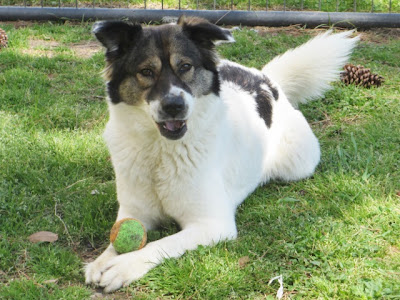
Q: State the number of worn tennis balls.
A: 1